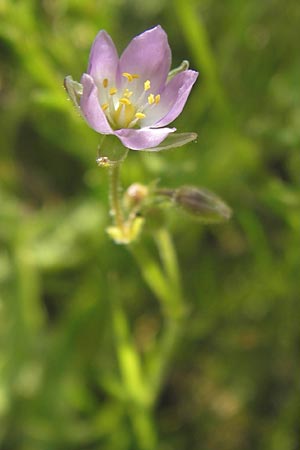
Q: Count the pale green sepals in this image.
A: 4